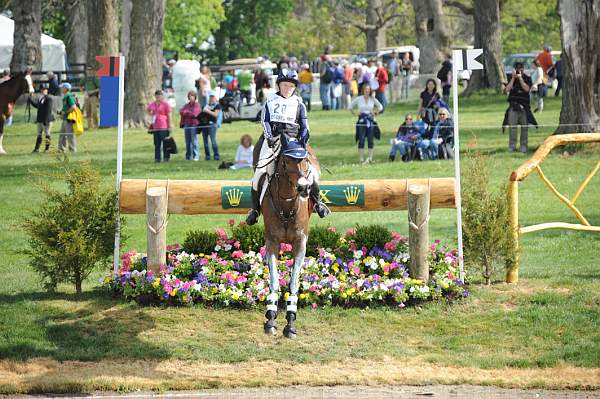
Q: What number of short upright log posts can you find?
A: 2